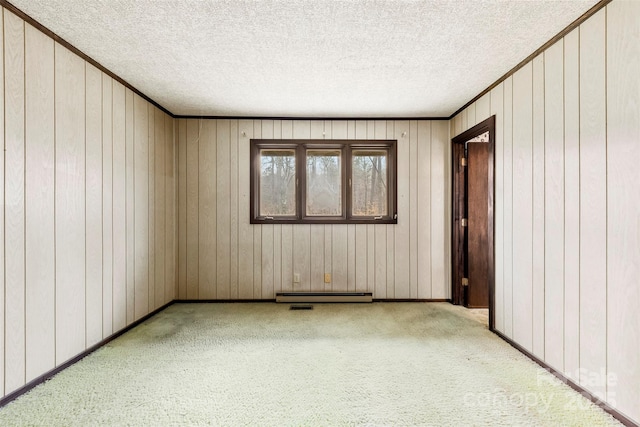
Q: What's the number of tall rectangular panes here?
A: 3